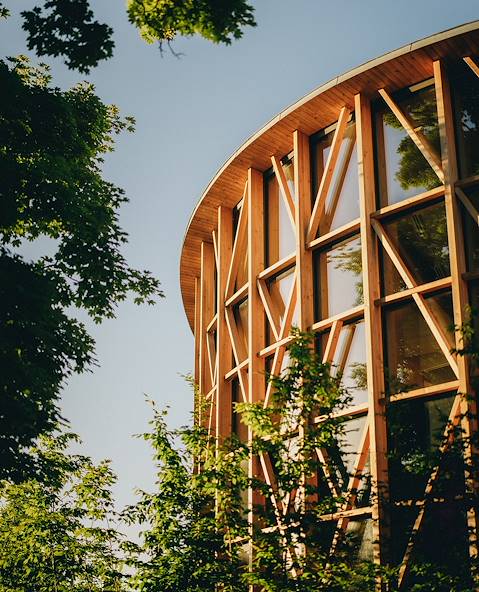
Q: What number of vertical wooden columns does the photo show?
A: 7